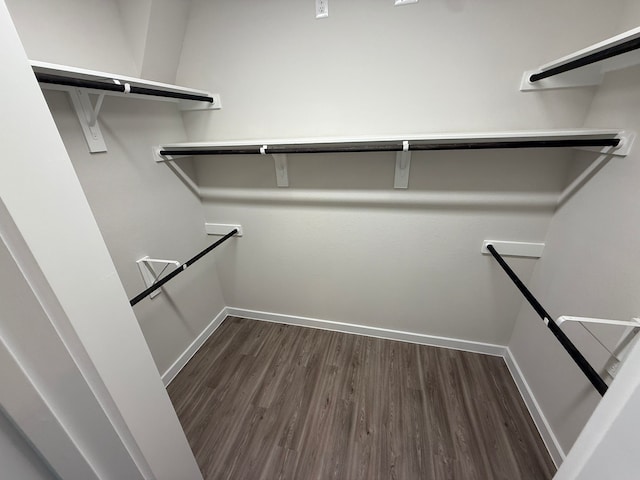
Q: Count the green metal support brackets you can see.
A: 0